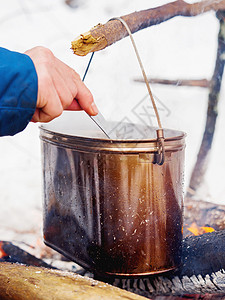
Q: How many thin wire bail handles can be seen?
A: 1